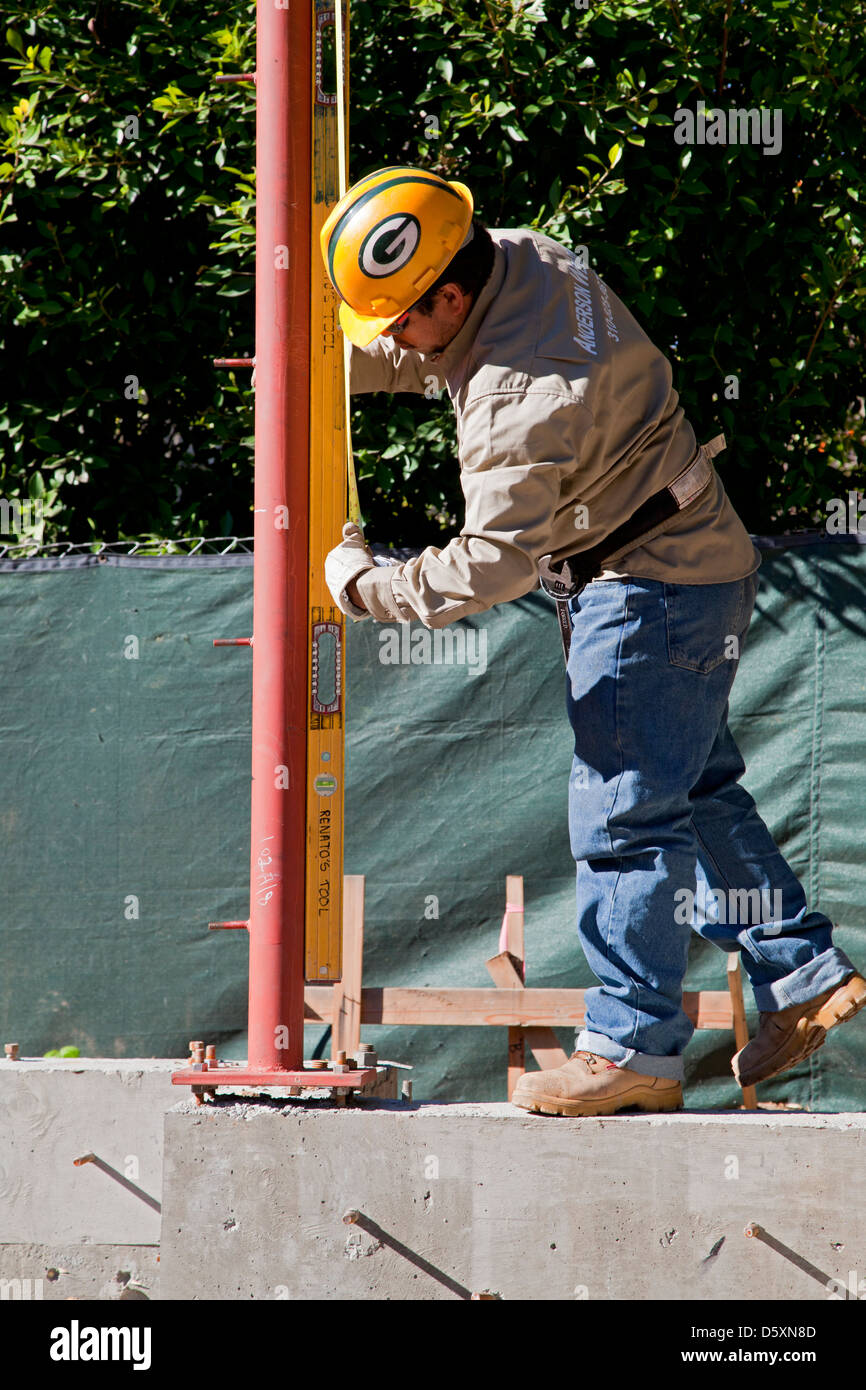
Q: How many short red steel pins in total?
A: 4